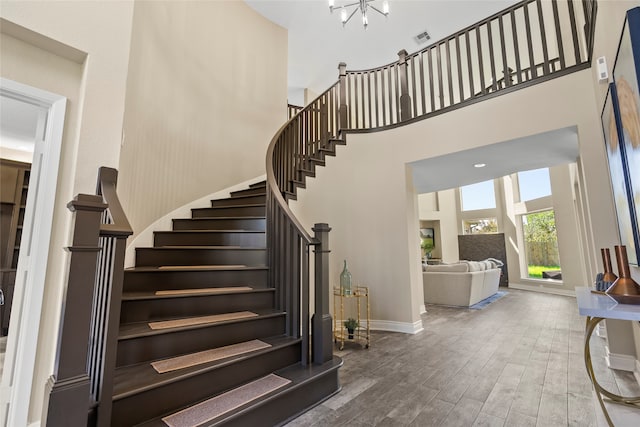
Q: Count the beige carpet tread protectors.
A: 5